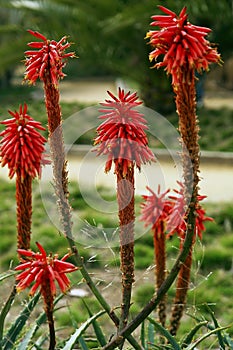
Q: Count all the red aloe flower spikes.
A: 7